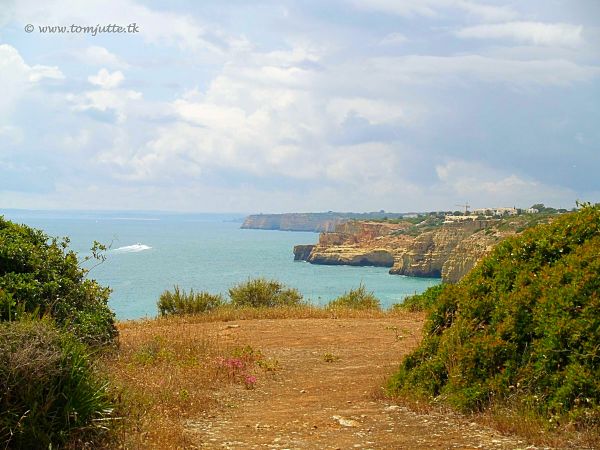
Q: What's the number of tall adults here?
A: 0